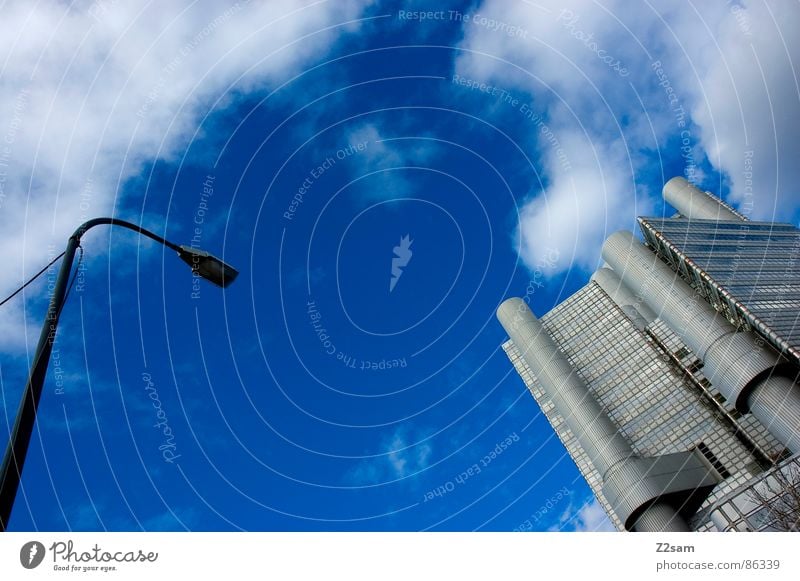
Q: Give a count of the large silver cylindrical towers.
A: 4